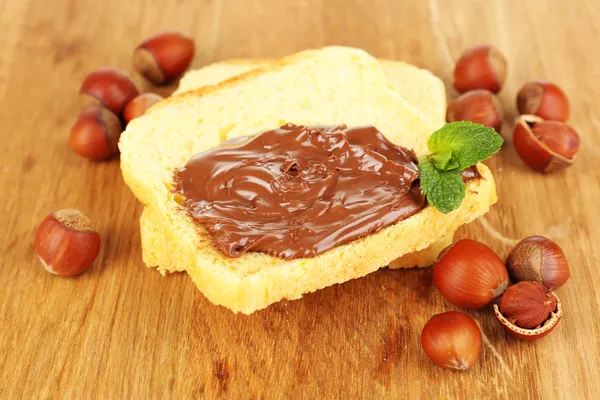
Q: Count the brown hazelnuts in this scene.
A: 13